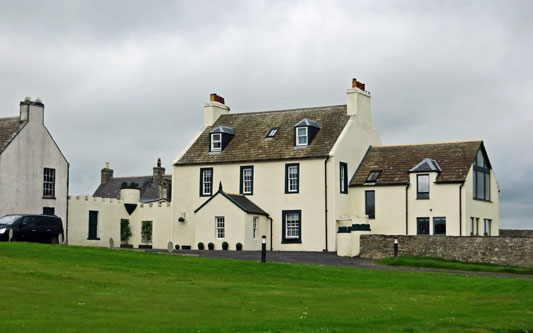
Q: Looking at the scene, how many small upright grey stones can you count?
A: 4